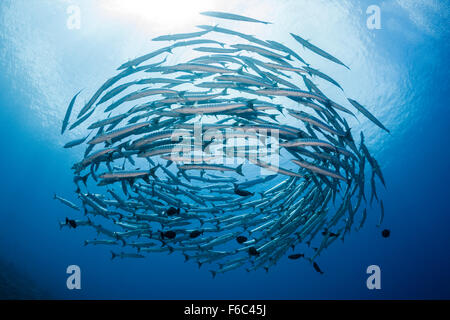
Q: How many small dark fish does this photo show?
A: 11